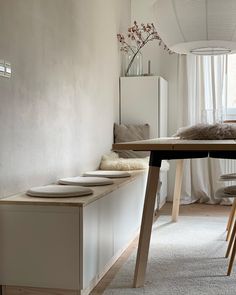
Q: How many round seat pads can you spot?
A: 3